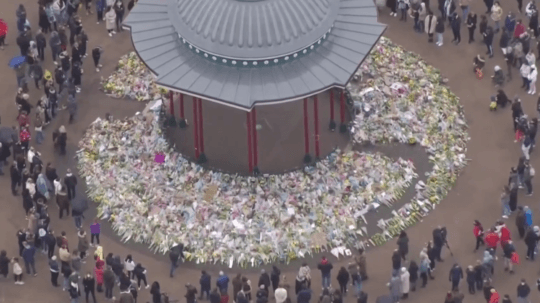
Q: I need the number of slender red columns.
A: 10